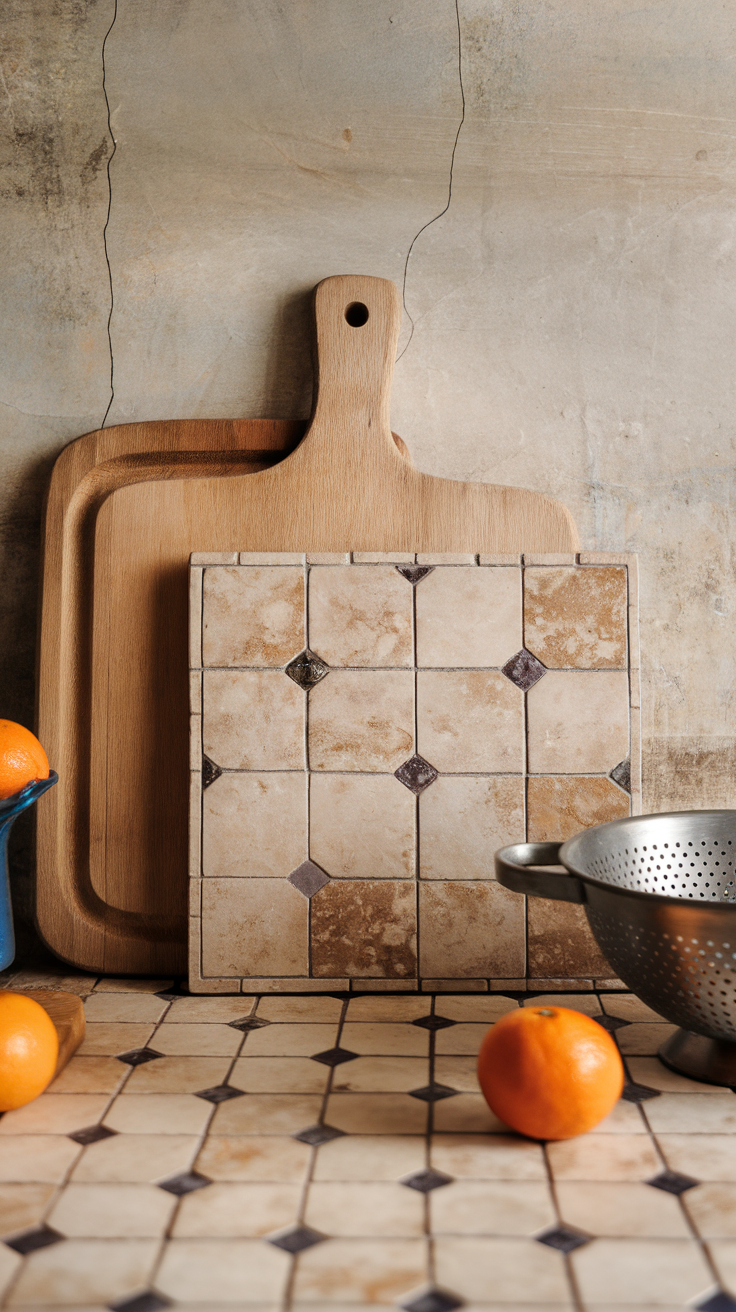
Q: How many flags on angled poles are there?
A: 0